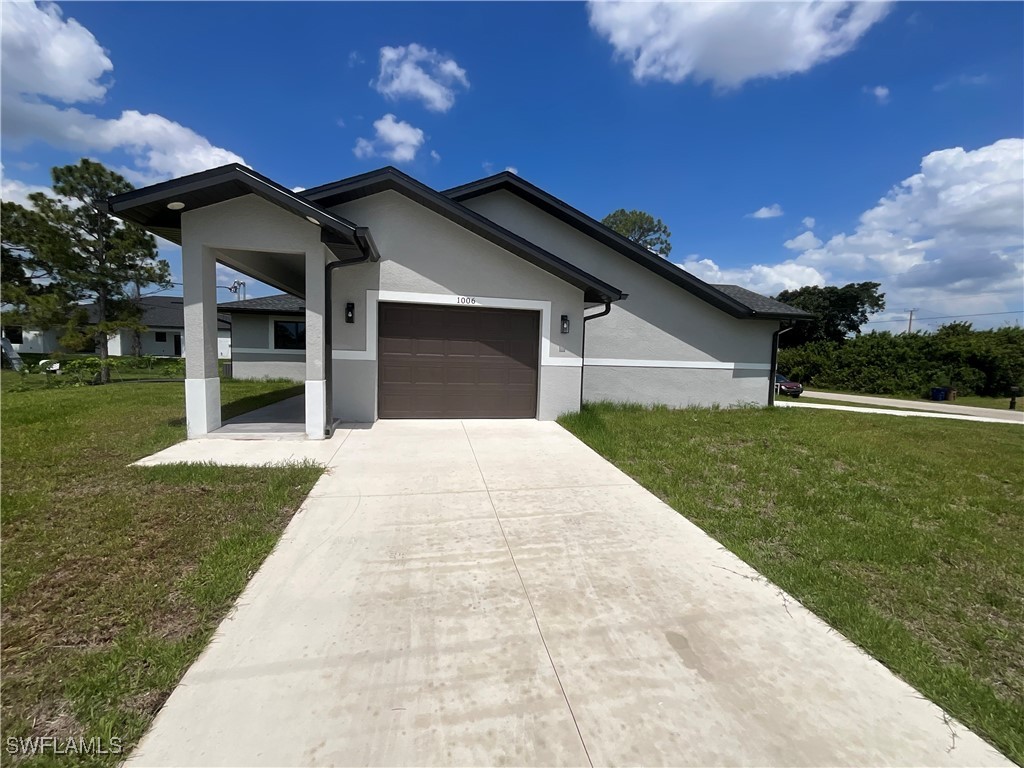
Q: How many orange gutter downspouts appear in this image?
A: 0